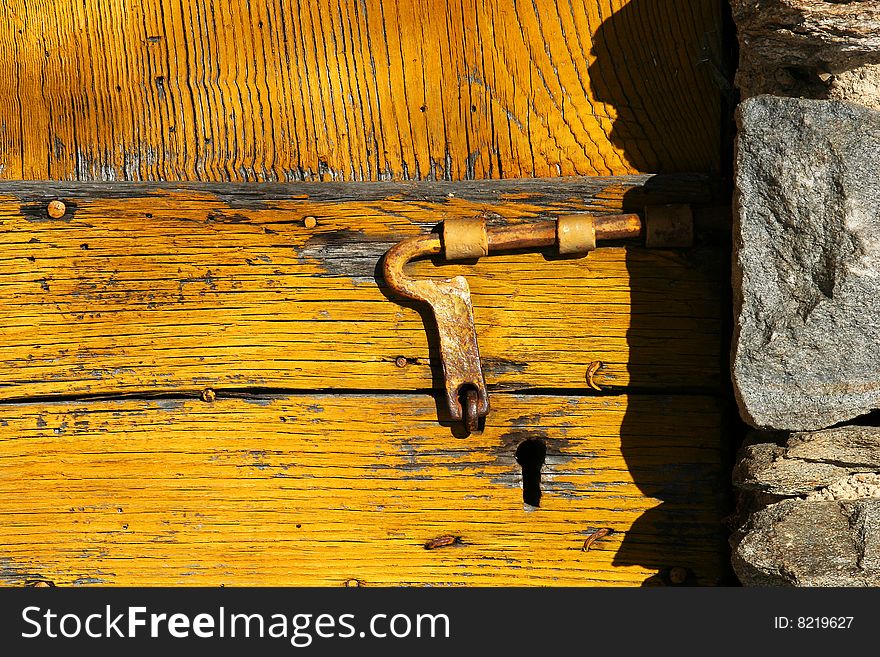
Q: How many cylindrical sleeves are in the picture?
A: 3